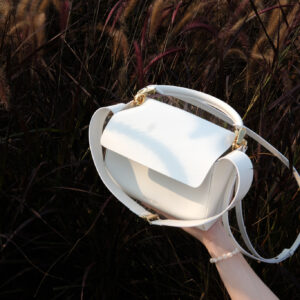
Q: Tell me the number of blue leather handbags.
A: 0